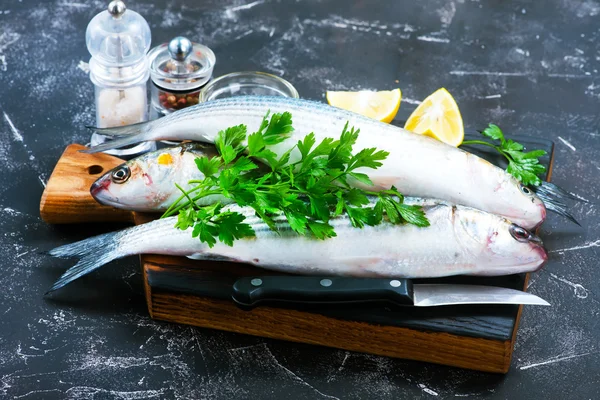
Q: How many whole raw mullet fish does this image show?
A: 3